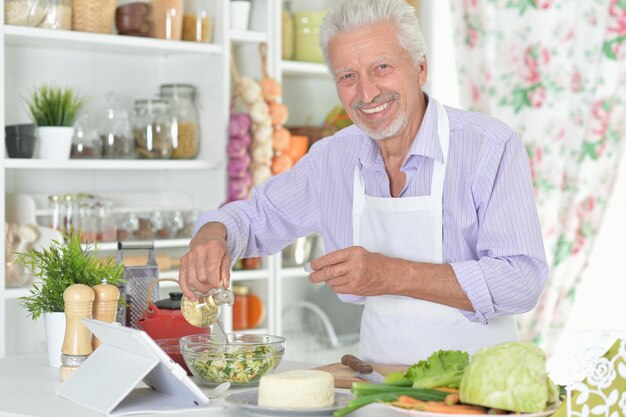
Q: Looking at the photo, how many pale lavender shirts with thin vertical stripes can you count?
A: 1